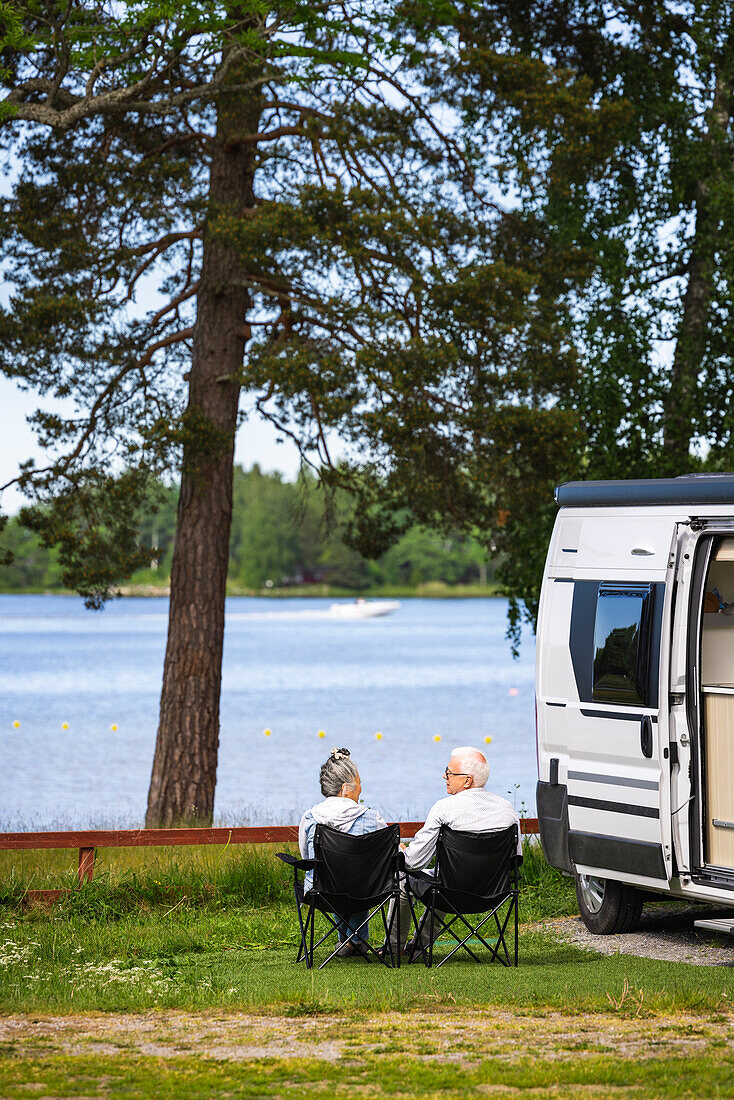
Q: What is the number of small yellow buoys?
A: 8